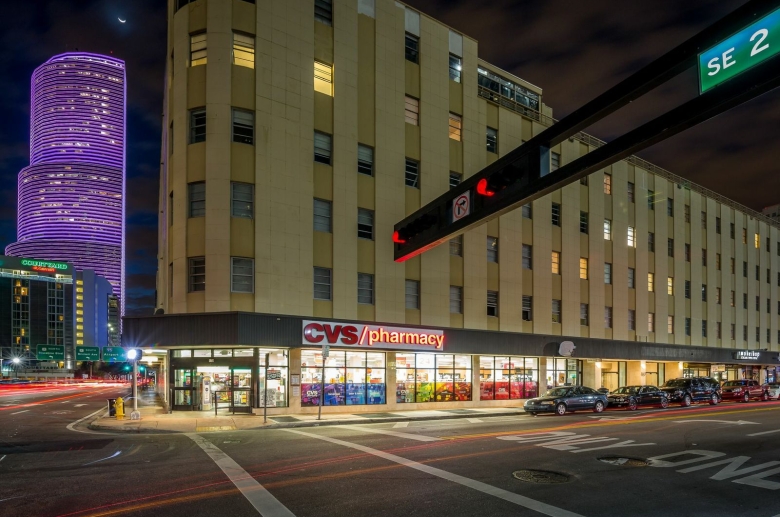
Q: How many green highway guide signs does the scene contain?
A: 3